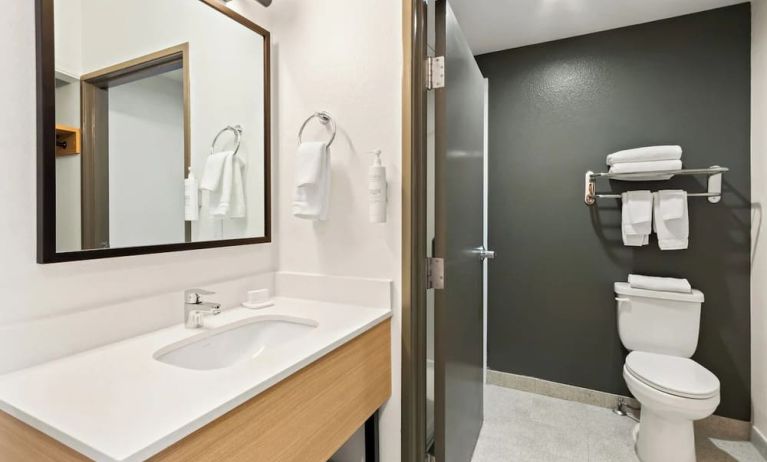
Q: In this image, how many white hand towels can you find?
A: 3